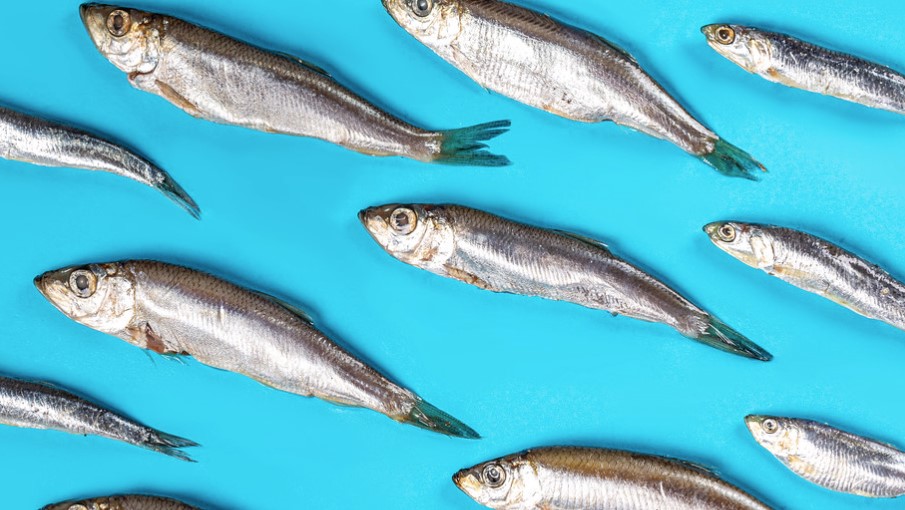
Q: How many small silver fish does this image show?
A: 11